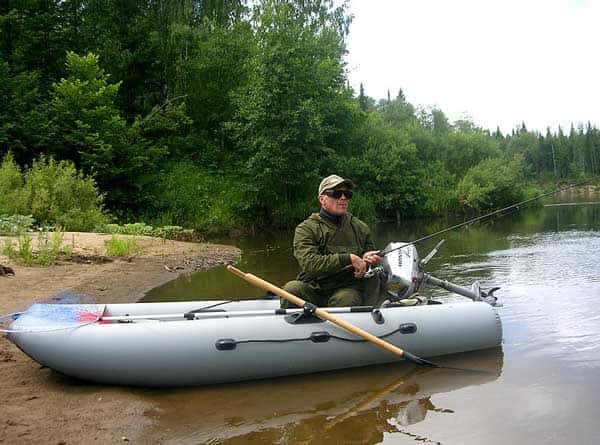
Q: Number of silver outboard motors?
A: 1